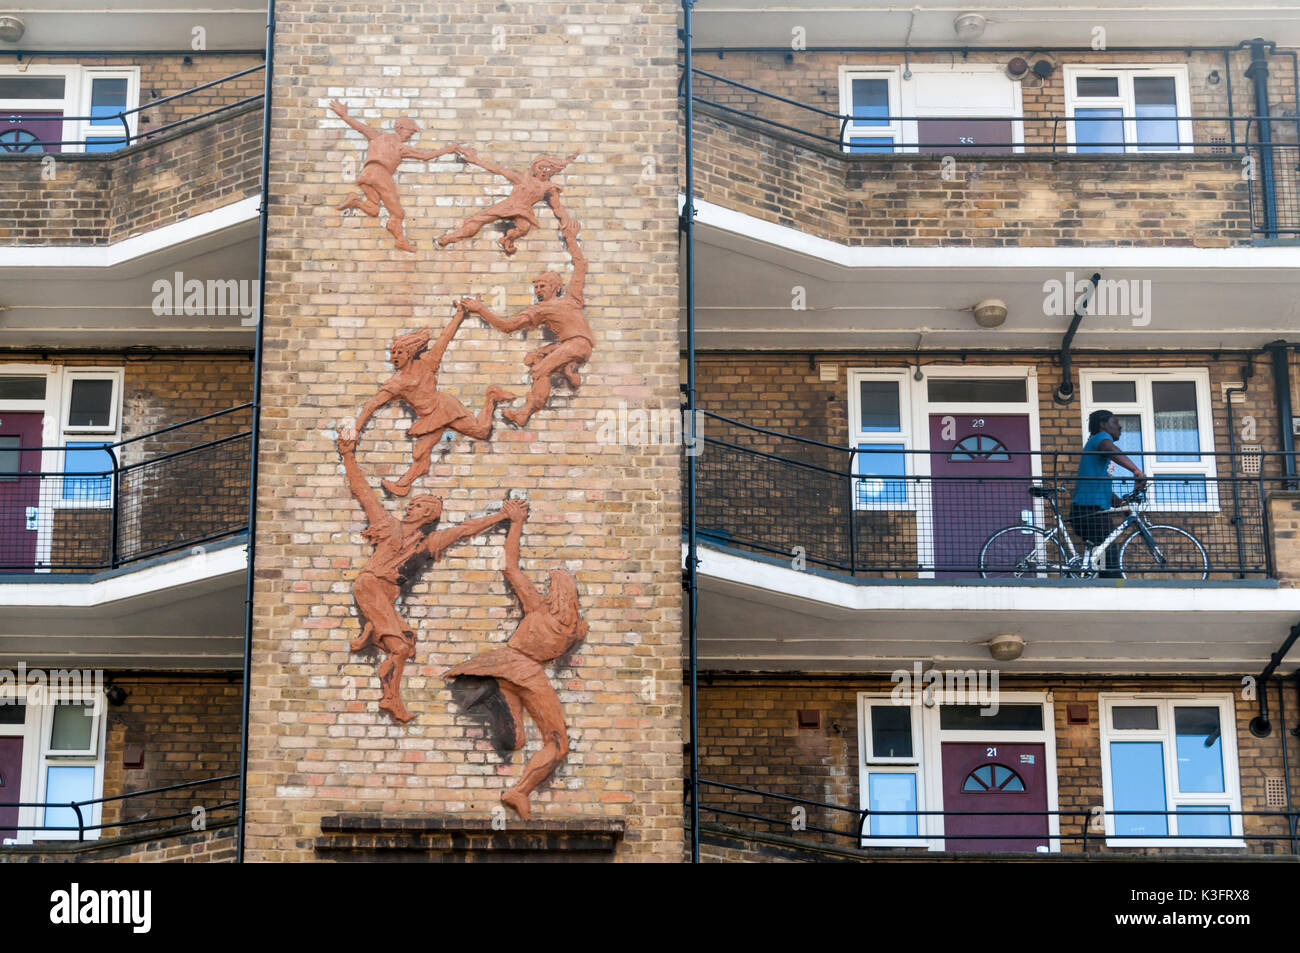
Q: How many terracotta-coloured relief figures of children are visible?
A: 6